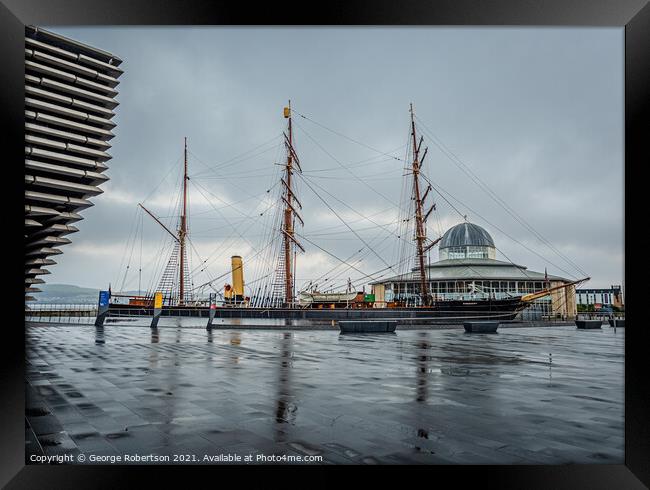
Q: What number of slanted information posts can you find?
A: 3